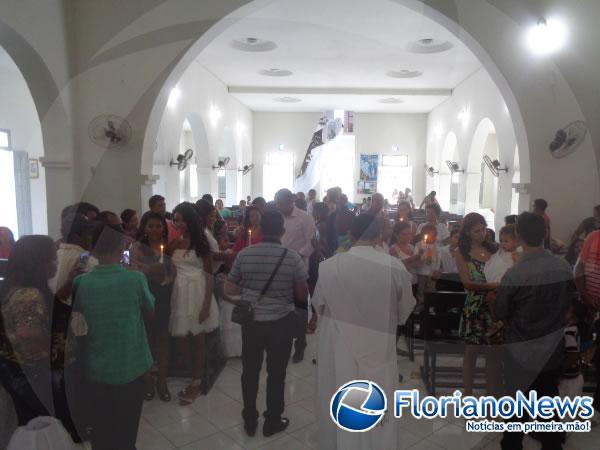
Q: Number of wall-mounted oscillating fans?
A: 8